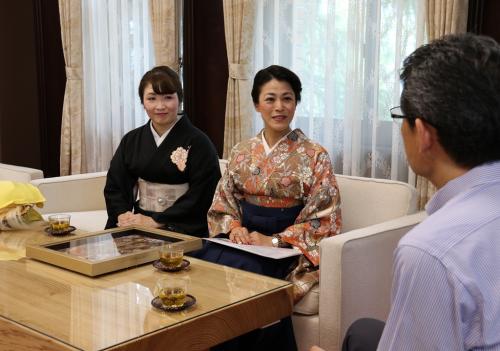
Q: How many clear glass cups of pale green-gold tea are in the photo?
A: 3